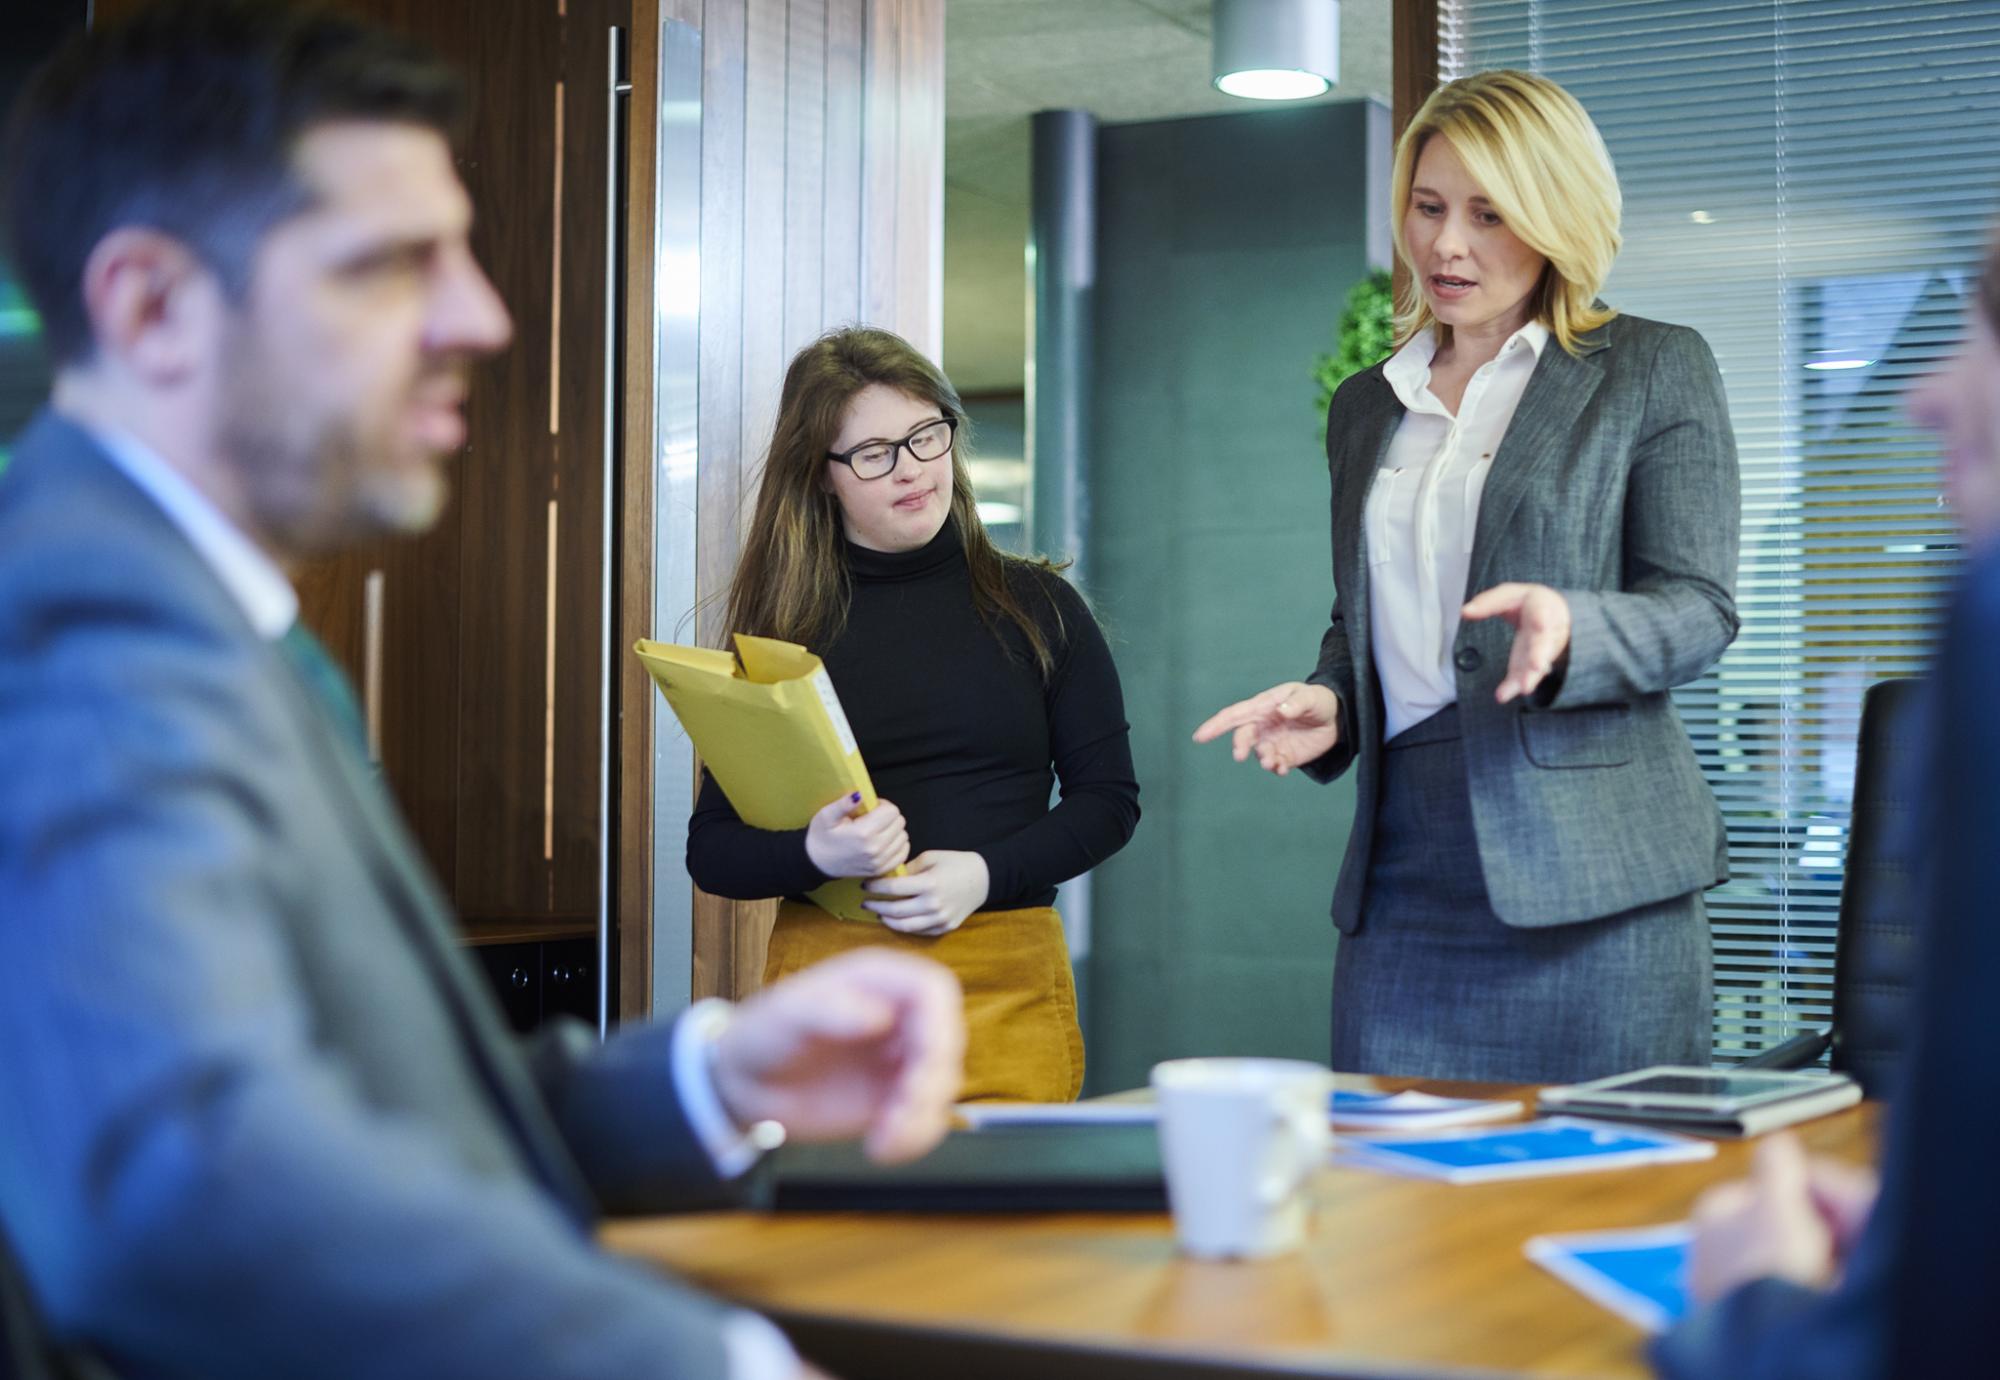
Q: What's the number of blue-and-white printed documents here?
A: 3